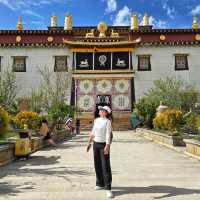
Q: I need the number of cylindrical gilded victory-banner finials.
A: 4